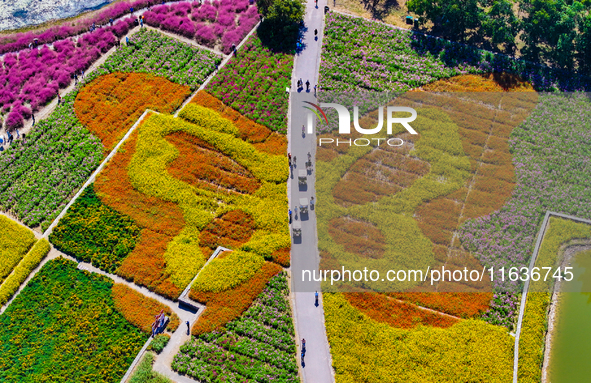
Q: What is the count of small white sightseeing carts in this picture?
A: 3